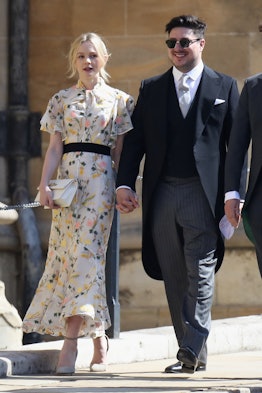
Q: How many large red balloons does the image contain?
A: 0